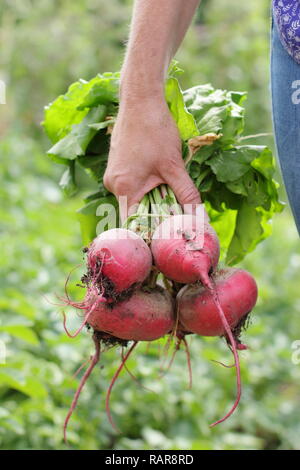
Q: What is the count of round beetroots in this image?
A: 4